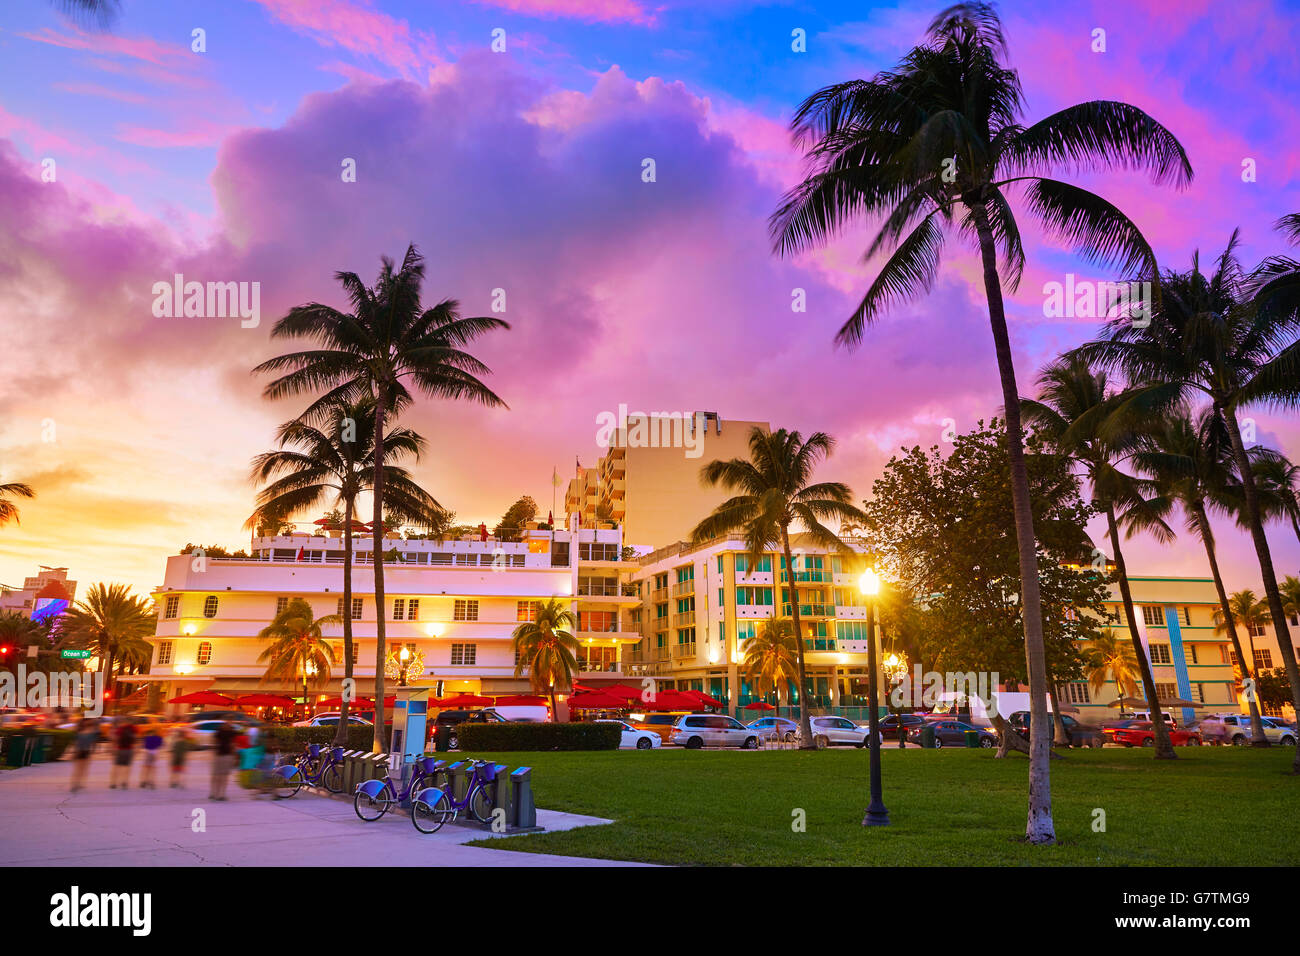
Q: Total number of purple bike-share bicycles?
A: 4